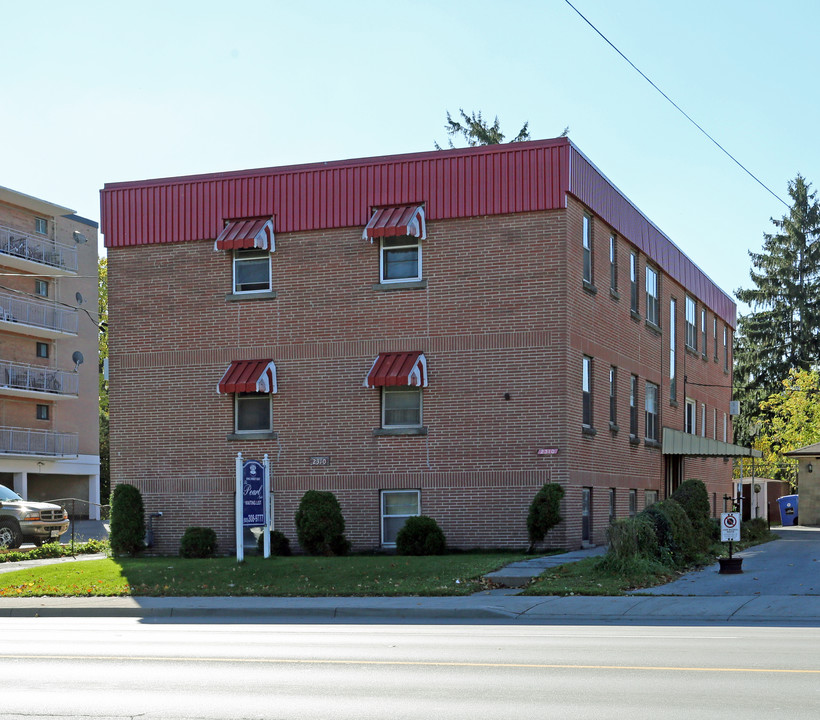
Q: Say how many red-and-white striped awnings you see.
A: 4